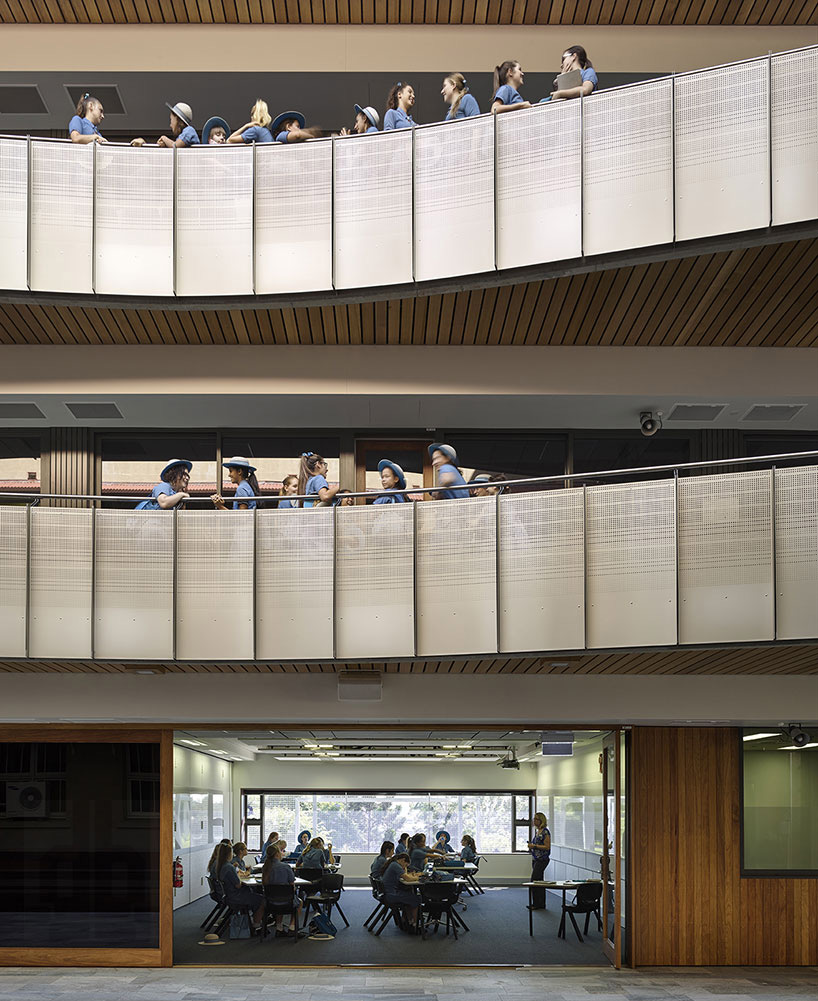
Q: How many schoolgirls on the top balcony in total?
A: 10